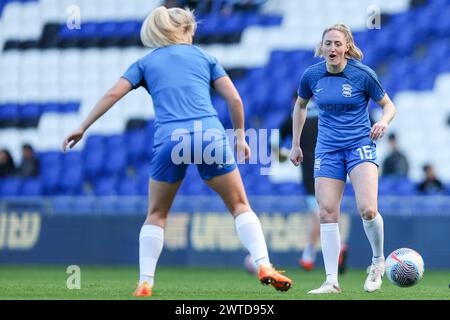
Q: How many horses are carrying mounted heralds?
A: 0